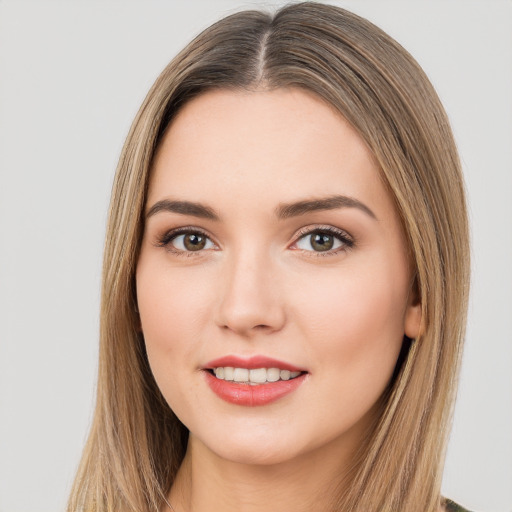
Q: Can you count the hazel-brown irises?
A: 2